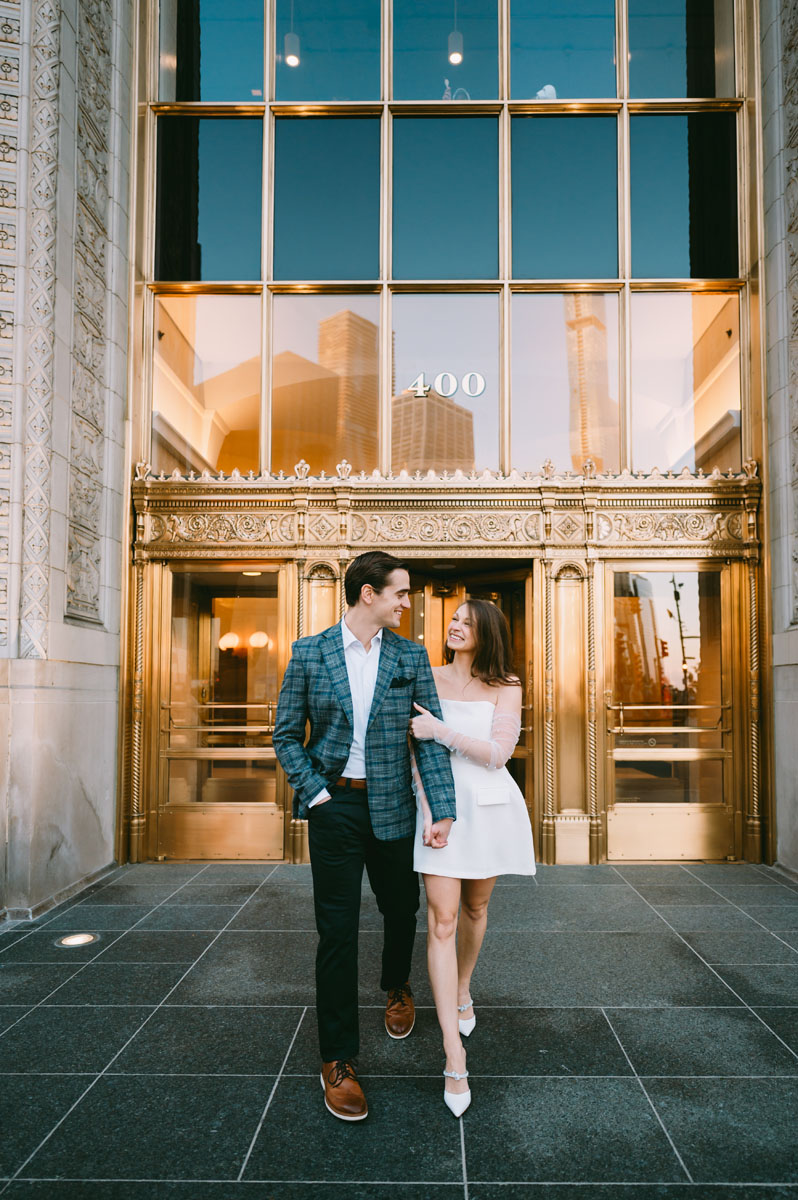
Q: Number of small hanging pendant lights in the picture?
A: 2